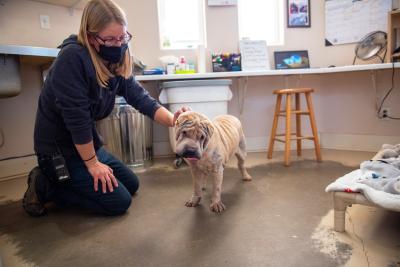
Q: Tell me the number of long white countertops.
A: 1